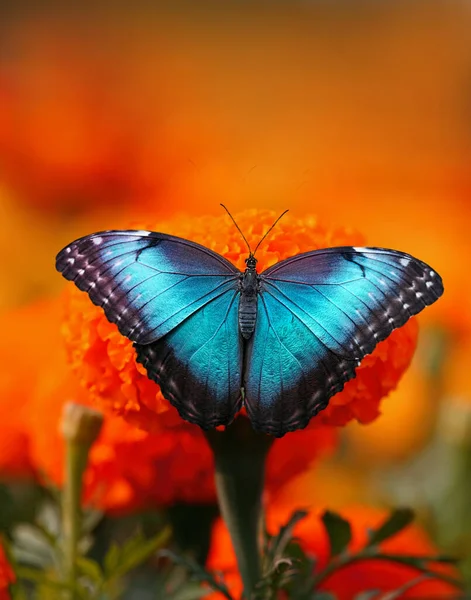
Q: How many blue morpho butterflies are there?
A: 1